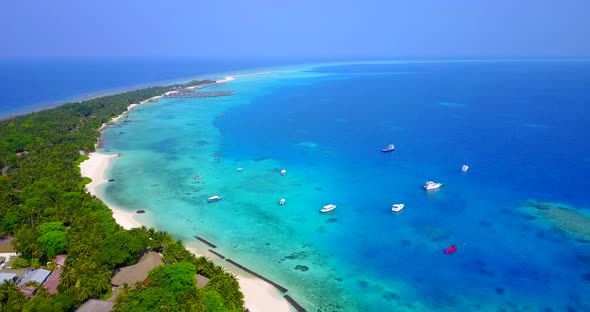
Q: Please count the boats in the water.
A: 11